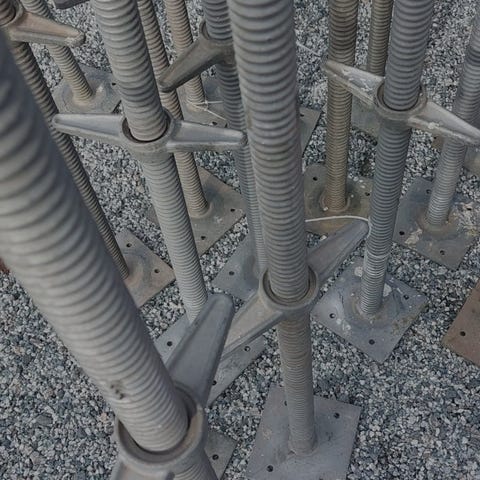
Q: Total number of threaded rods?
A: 12